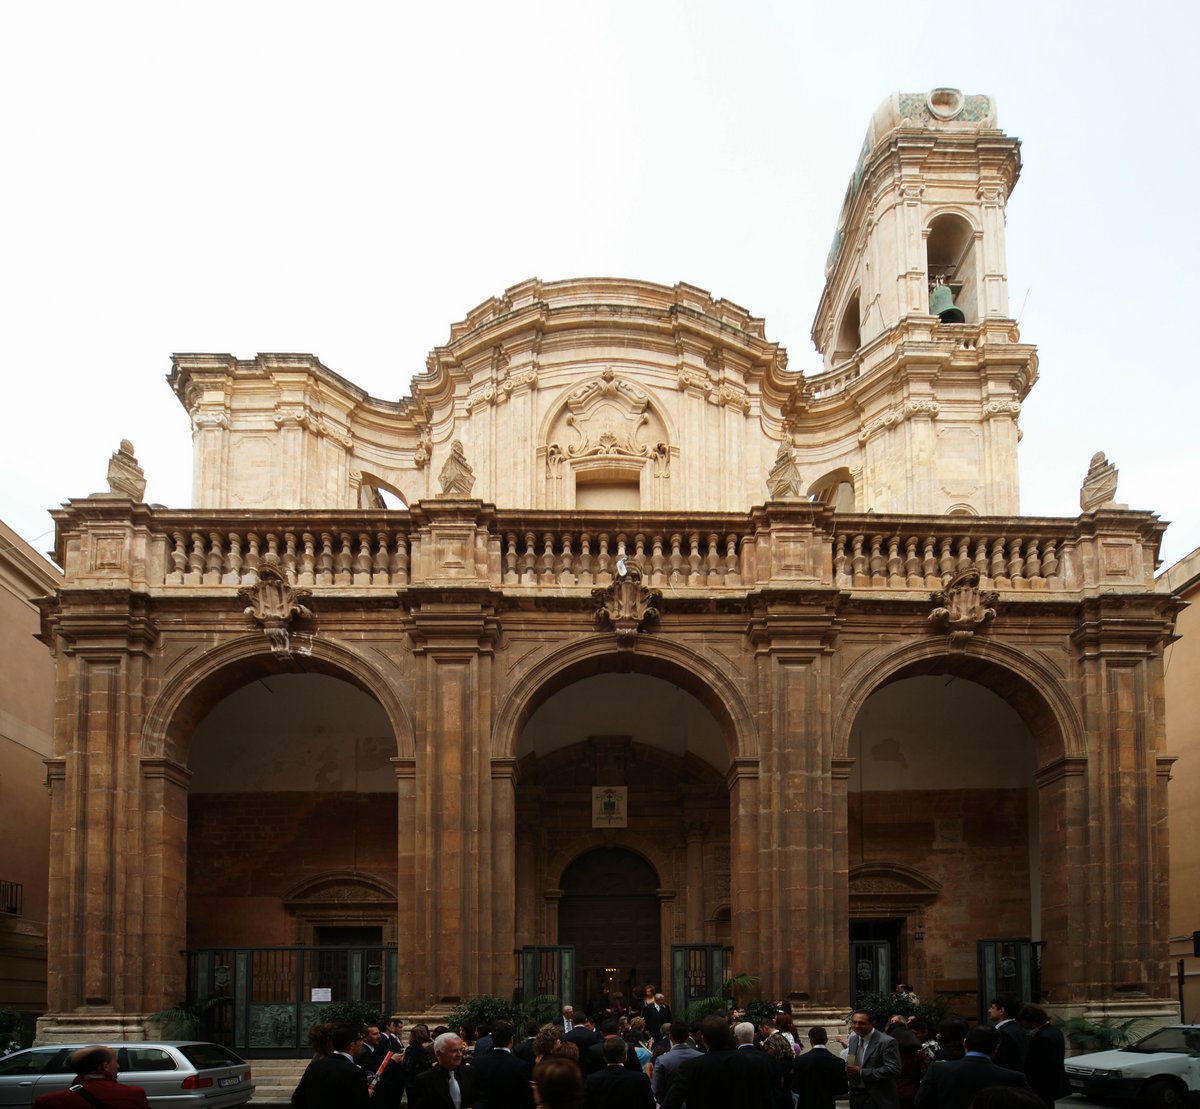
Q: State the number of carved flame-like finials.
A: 4